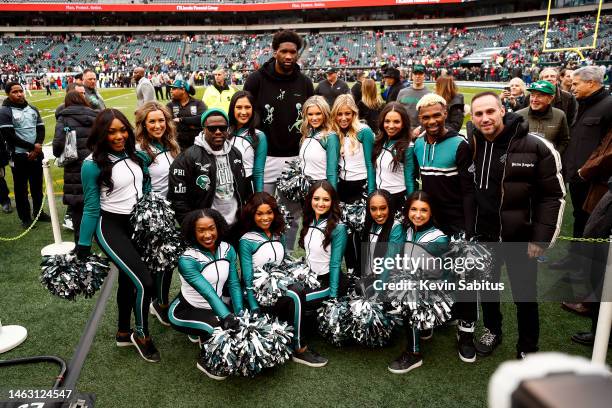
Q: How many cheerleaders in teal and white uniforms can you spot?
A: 11